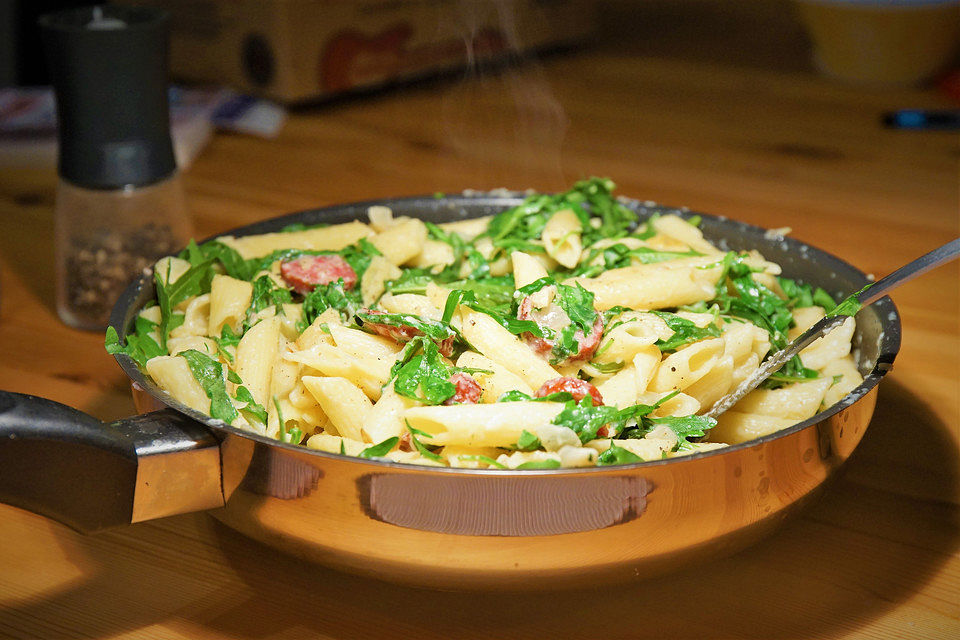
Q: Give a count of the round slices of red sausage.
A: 5